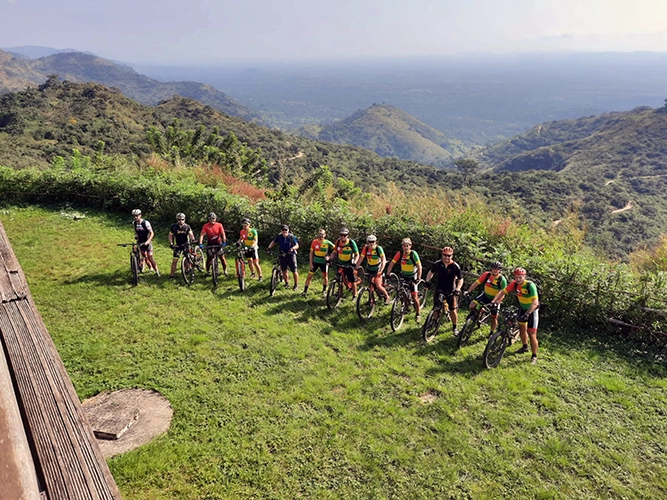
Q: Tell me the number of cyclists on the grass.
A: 12